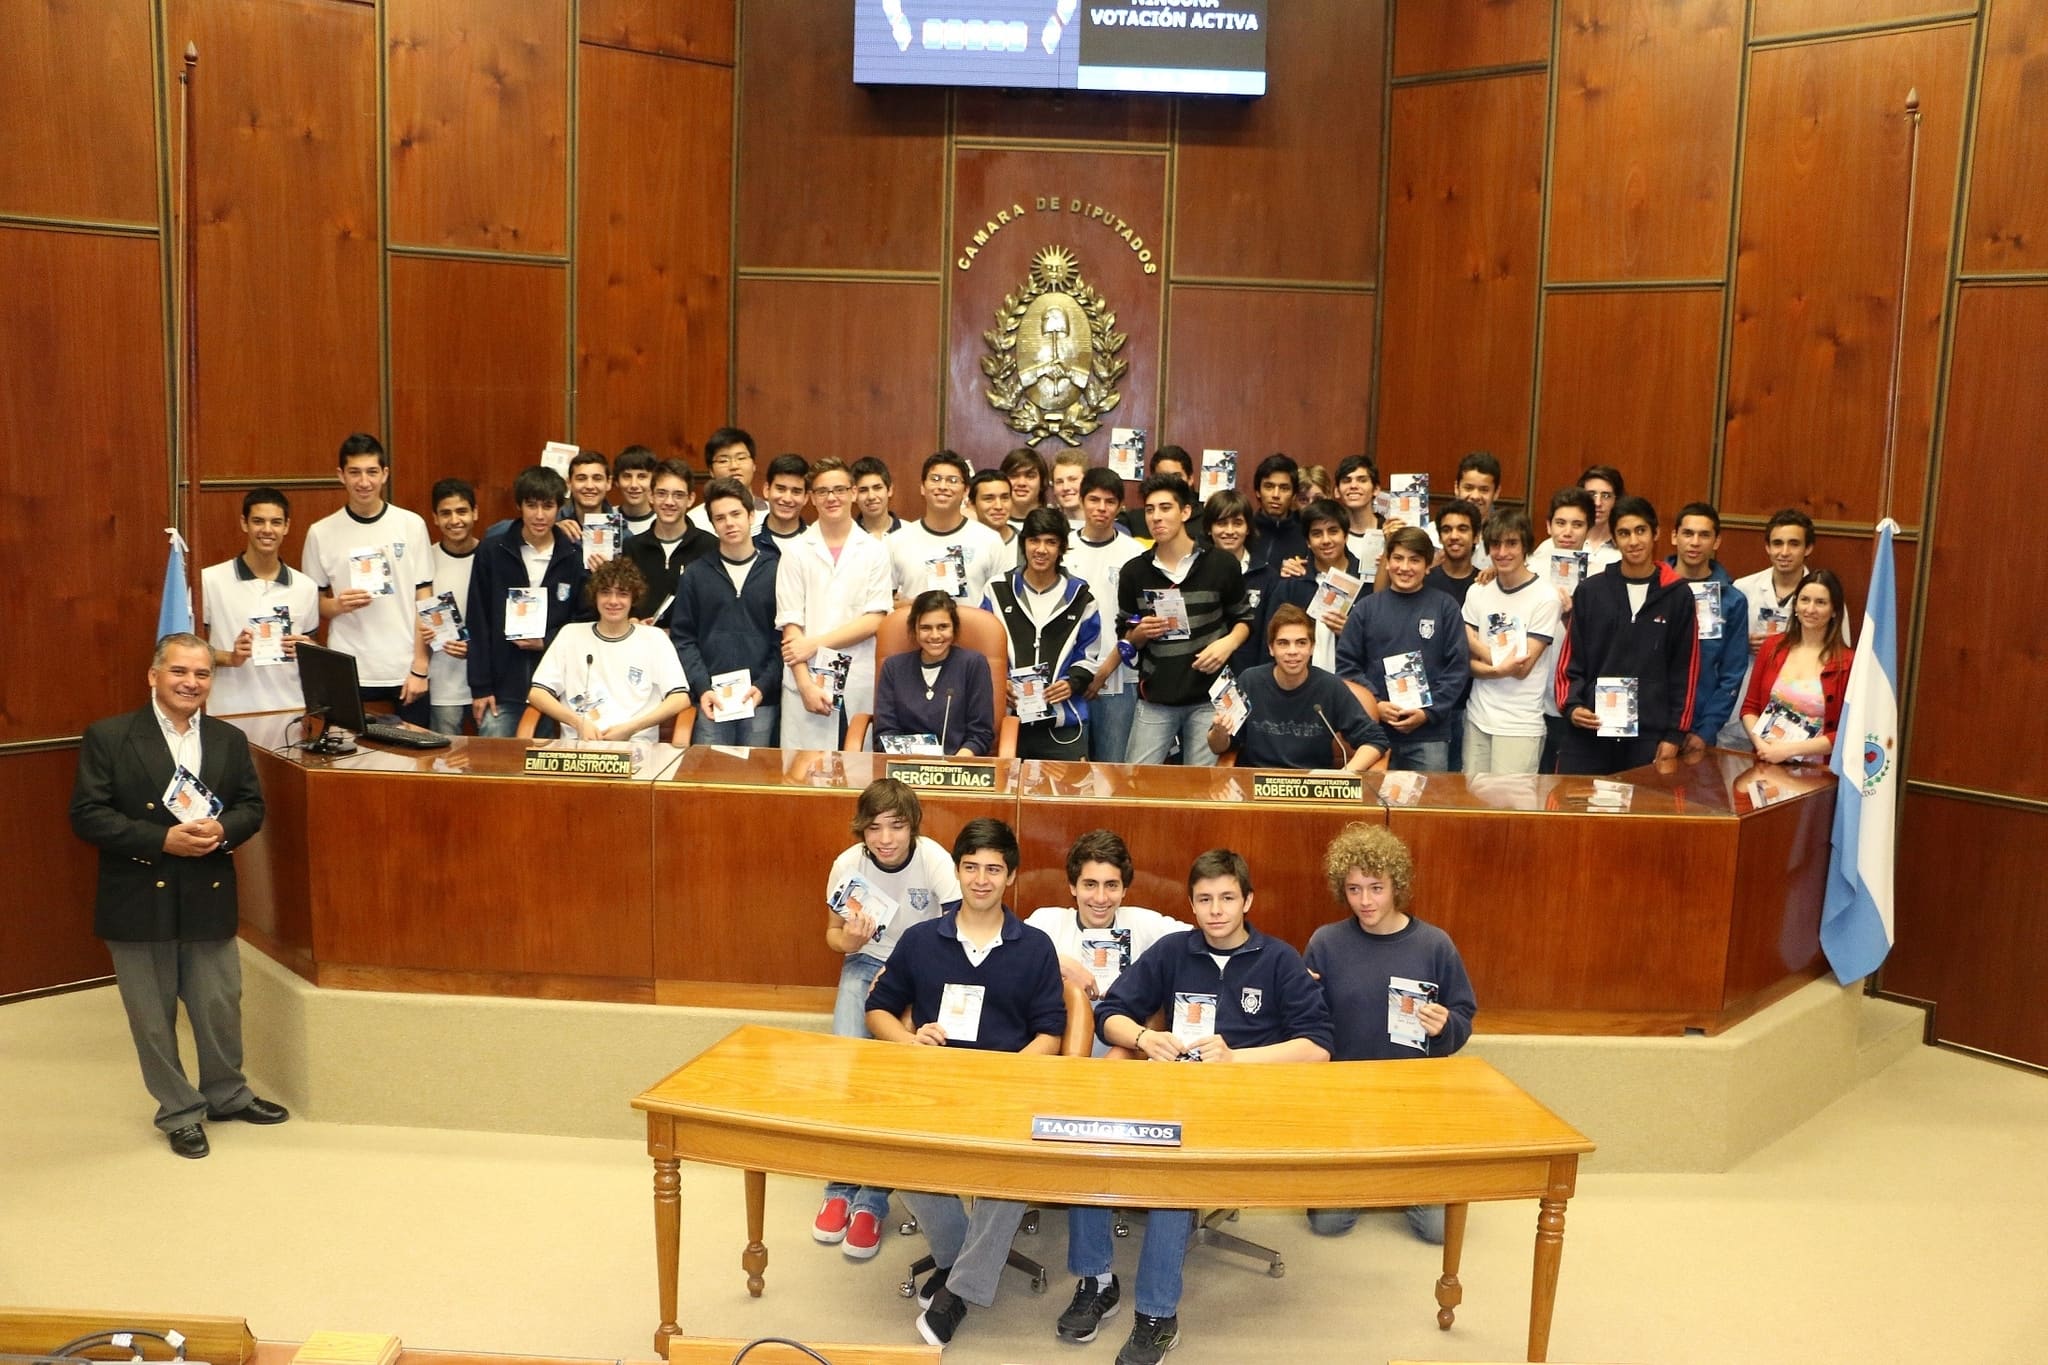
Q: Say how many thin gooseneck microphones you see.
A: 3